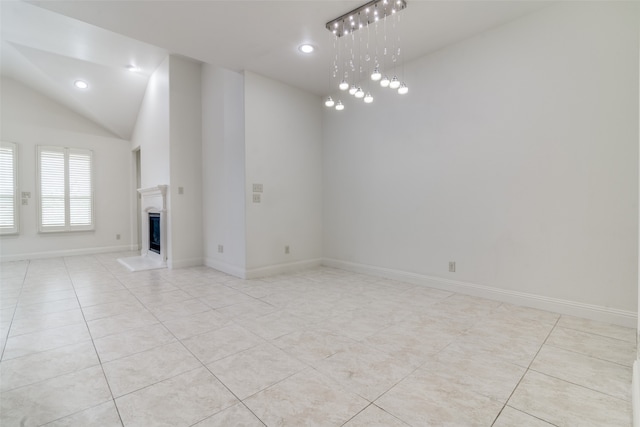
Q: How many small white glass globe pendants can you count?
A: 10